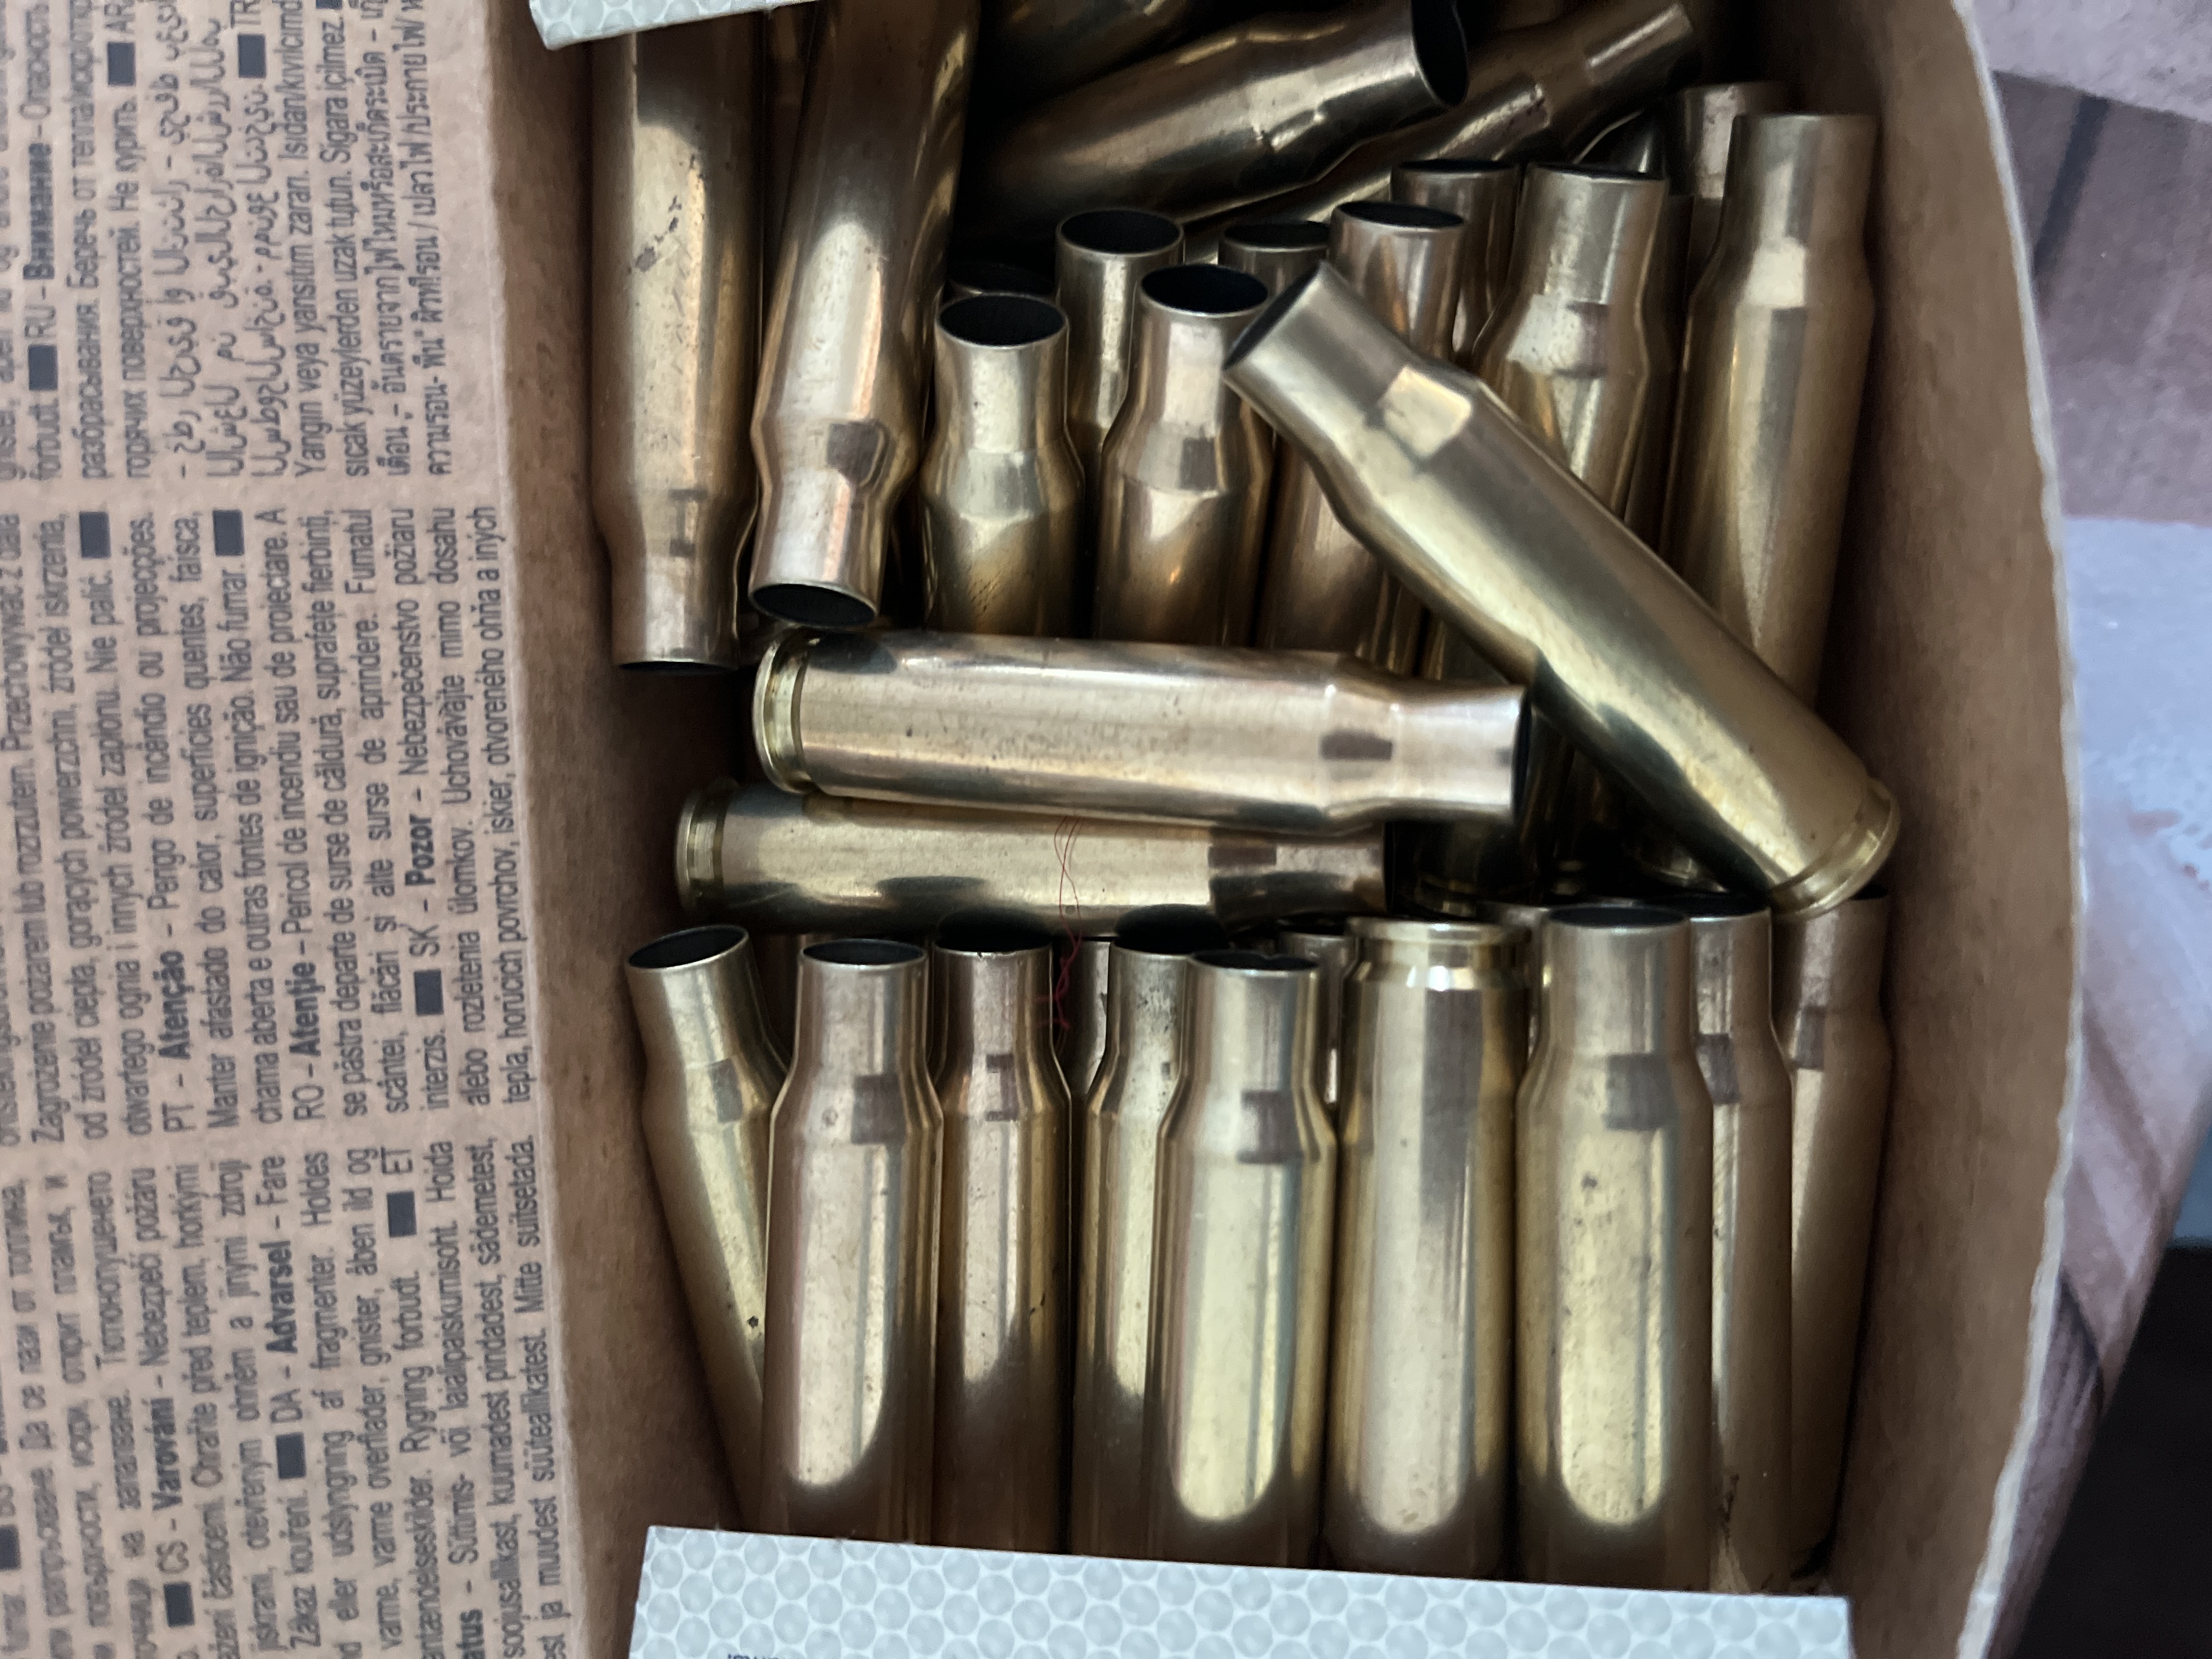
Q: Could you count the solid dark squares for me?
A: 11